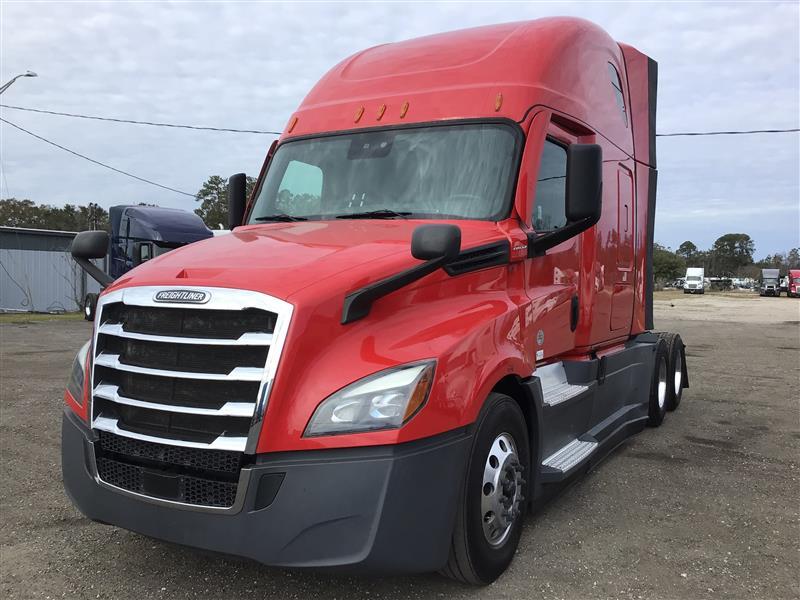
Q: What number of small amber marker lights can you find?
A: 5